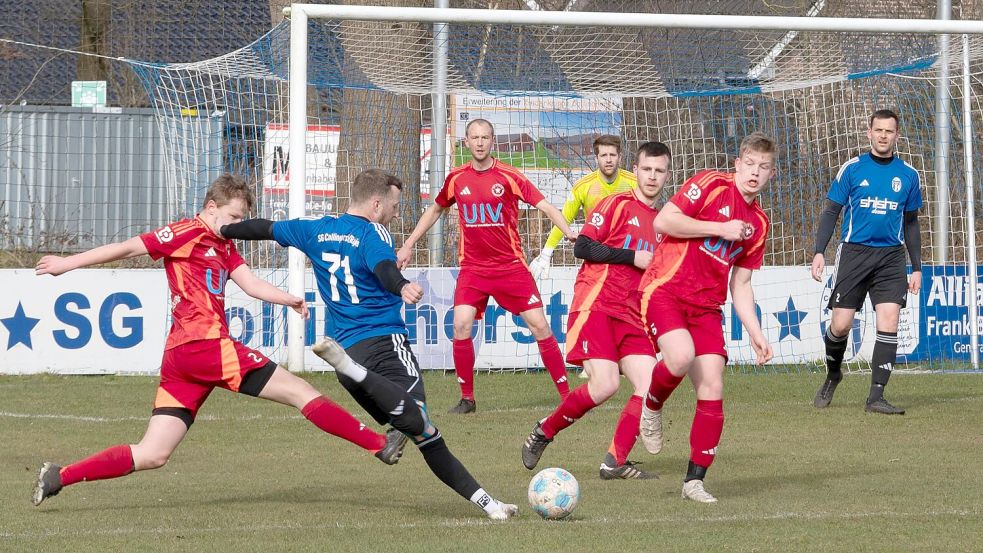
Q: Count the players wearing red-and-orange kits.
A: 4